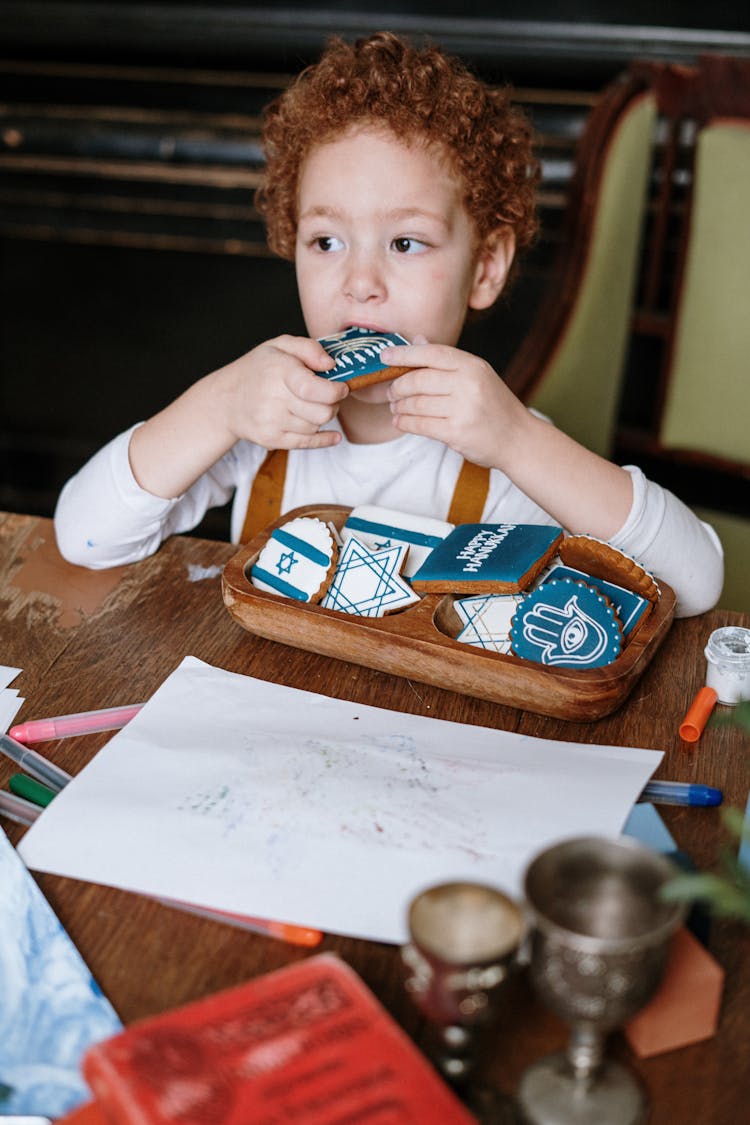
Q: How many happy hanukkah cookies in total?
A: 1